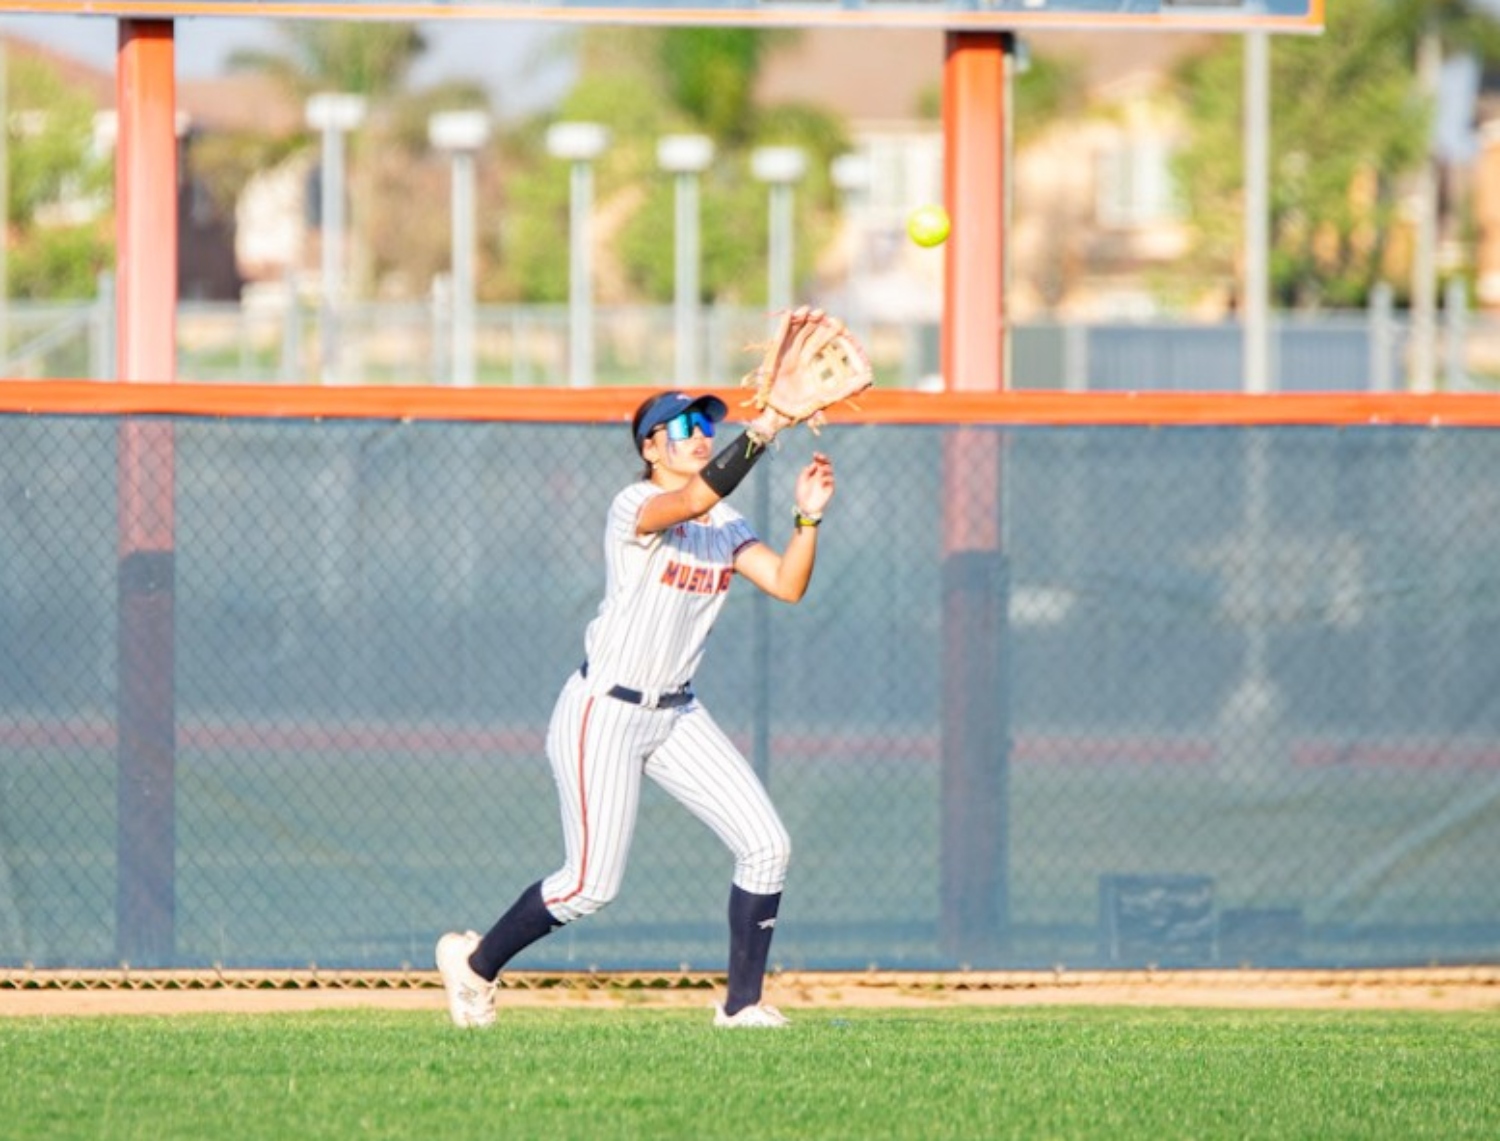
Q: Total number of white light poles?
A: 6